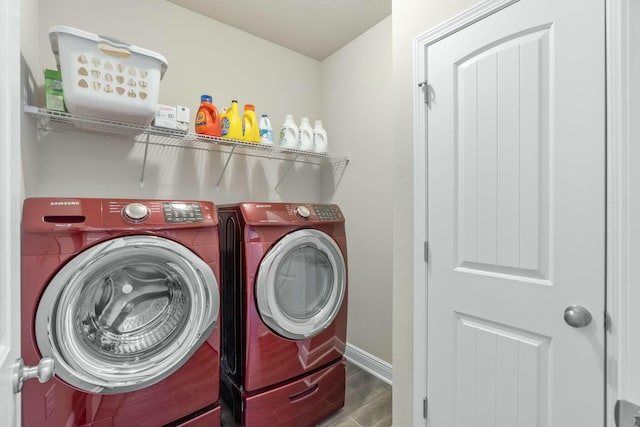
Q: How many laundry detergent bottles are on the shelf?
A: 7